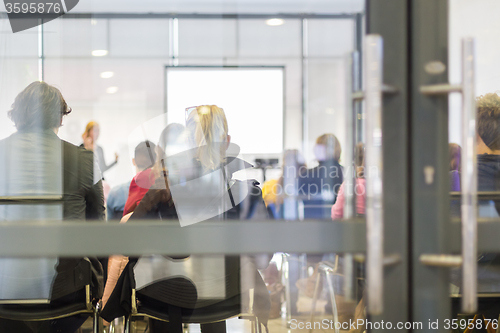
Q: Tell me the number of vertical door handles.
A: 2